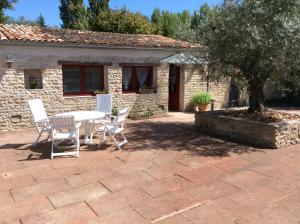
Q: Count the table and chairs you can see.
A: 5